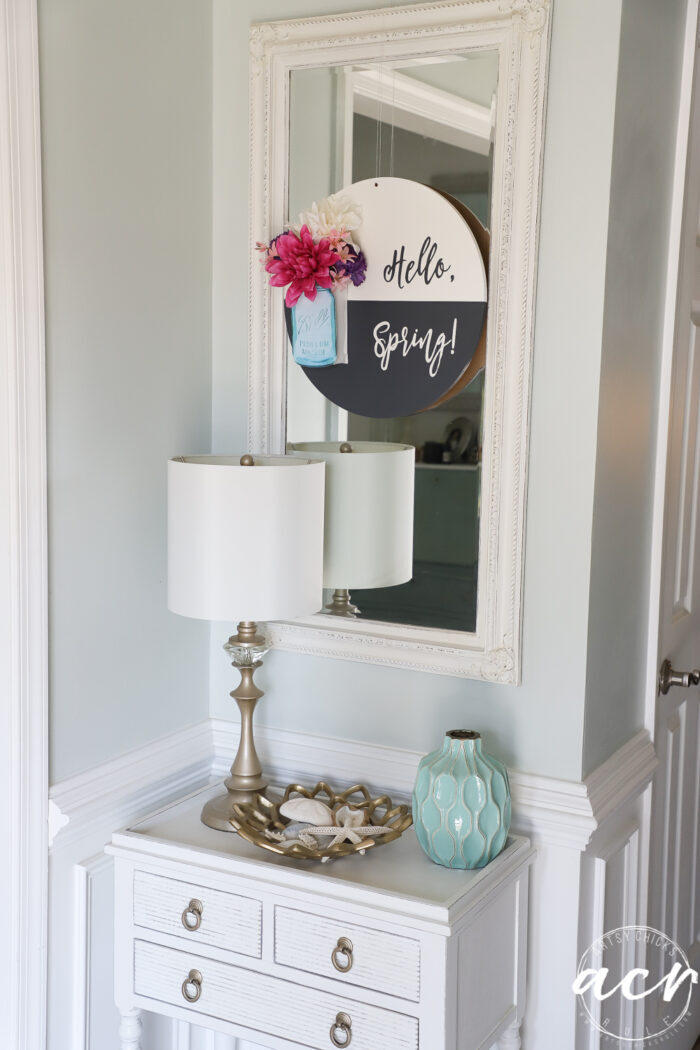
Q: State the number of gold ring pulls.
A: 4